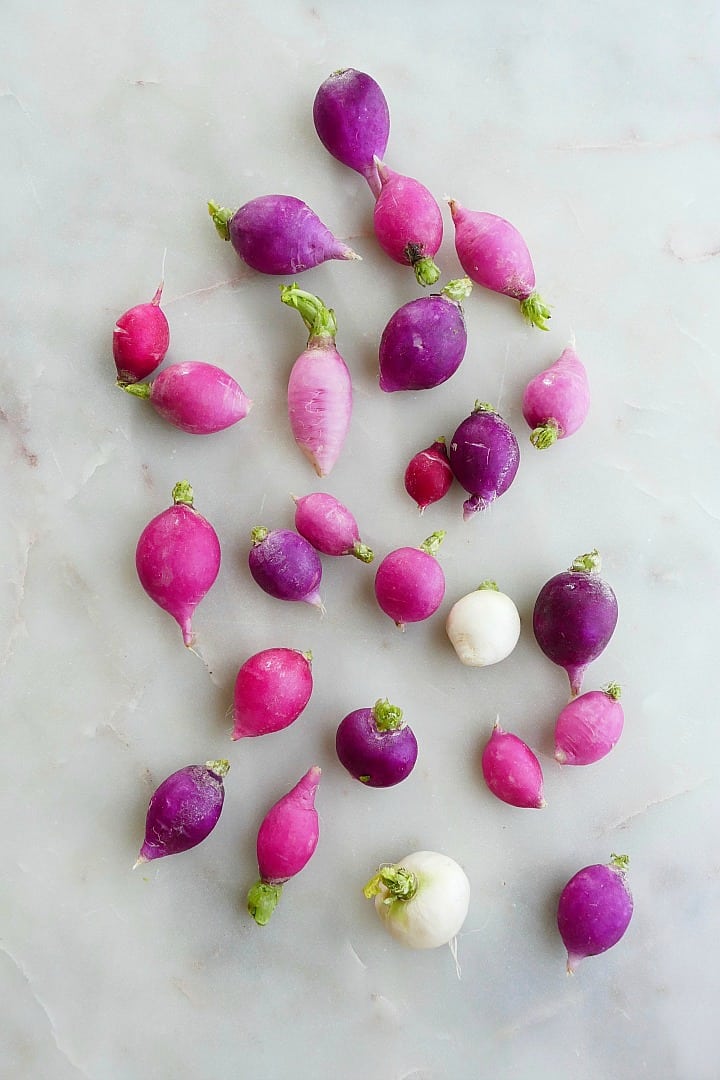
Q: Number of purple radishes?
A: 9